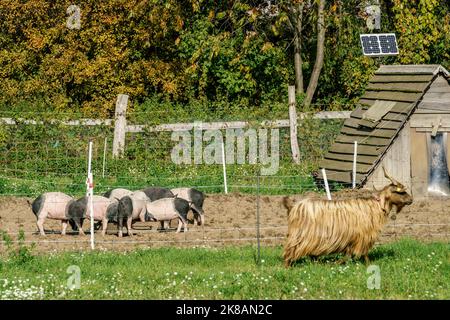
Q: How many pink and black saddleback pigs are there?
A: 7